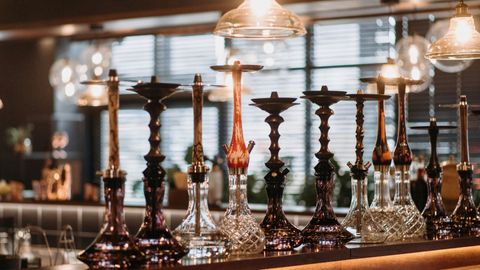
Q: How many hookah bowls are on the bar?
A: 11